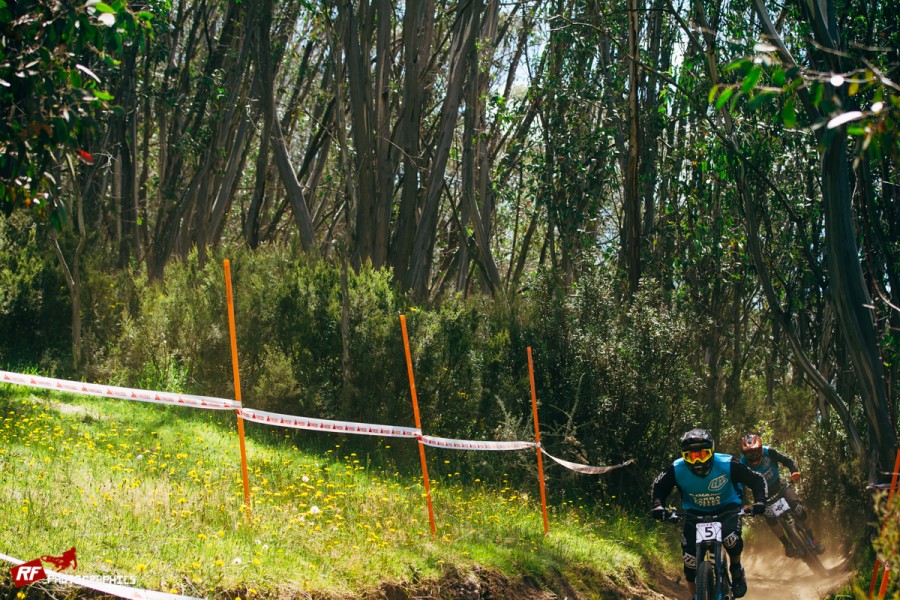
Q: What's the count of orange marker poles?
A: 5